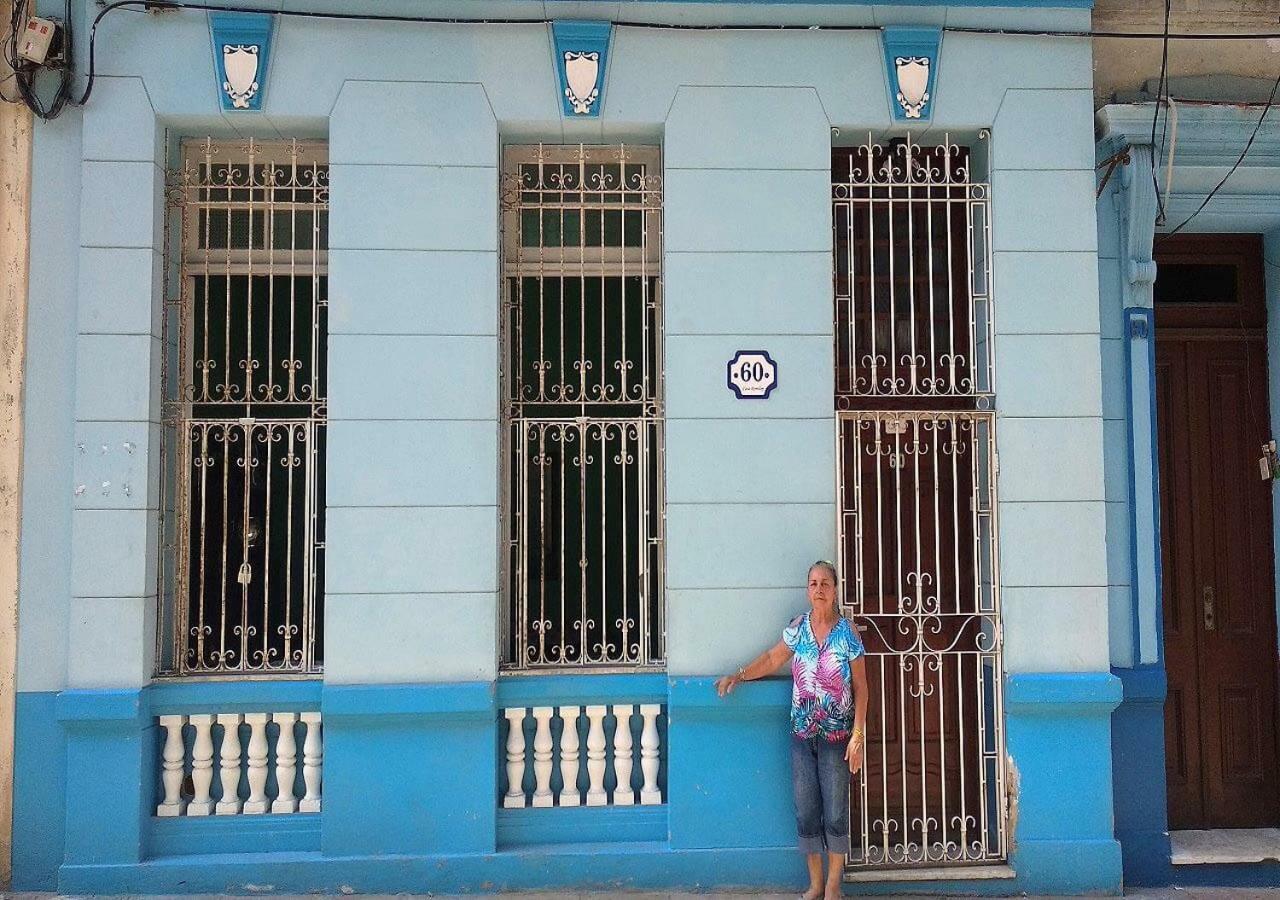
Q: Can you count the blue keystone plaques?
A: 3